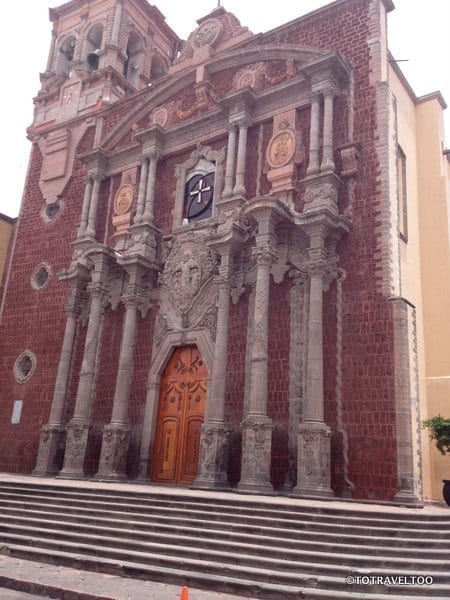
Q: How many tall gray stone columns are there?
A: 6